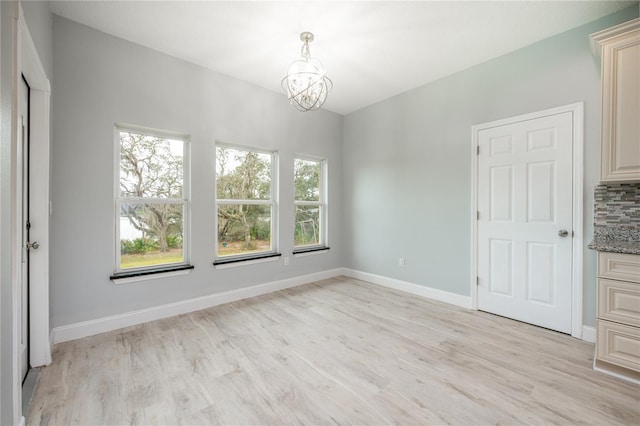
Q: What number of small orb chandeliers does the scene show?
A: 1